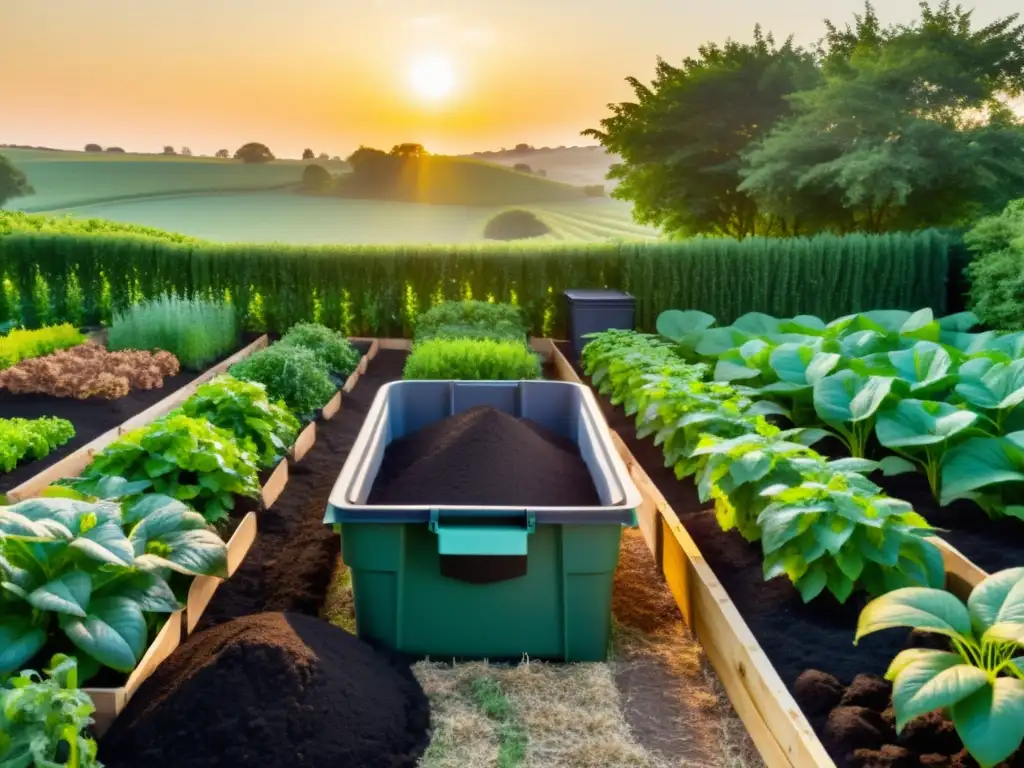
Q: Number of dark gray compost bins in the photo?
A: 1